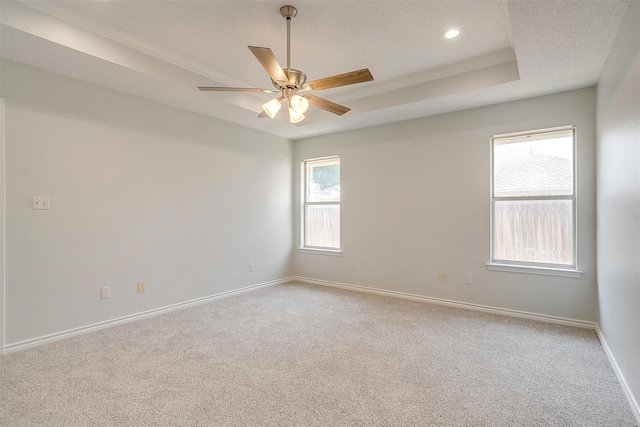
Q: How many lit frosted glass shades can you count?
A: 3